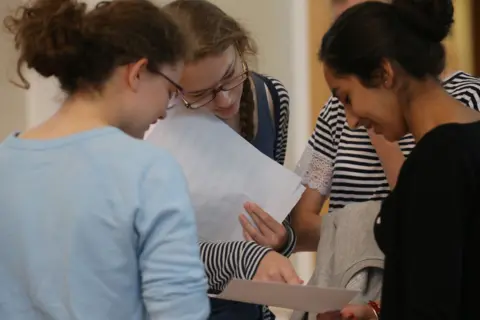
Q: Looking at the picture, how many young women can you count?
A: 4